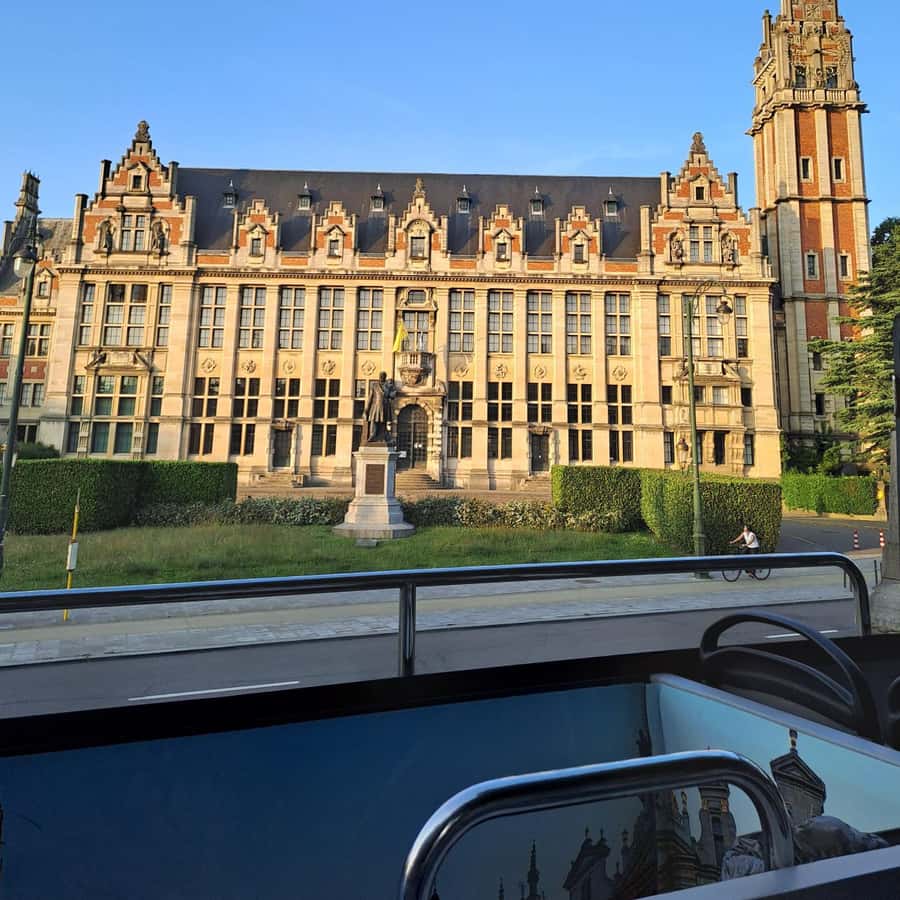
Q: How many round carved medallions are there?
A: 10